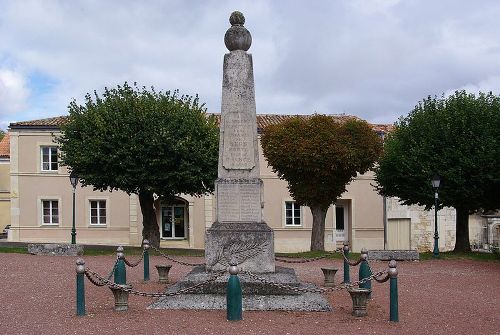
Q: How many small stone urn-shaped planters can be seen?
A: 4